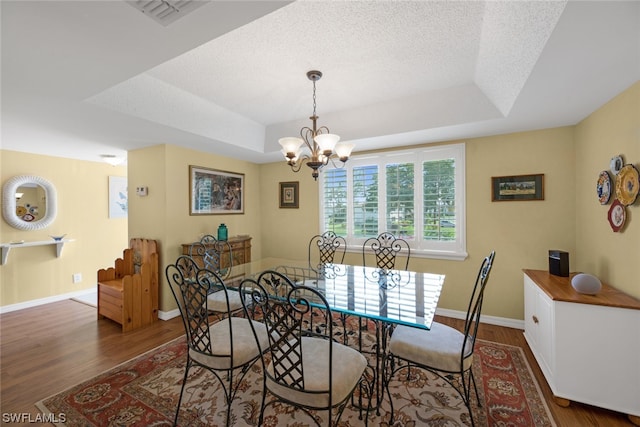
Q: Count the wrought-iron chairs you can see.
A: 6